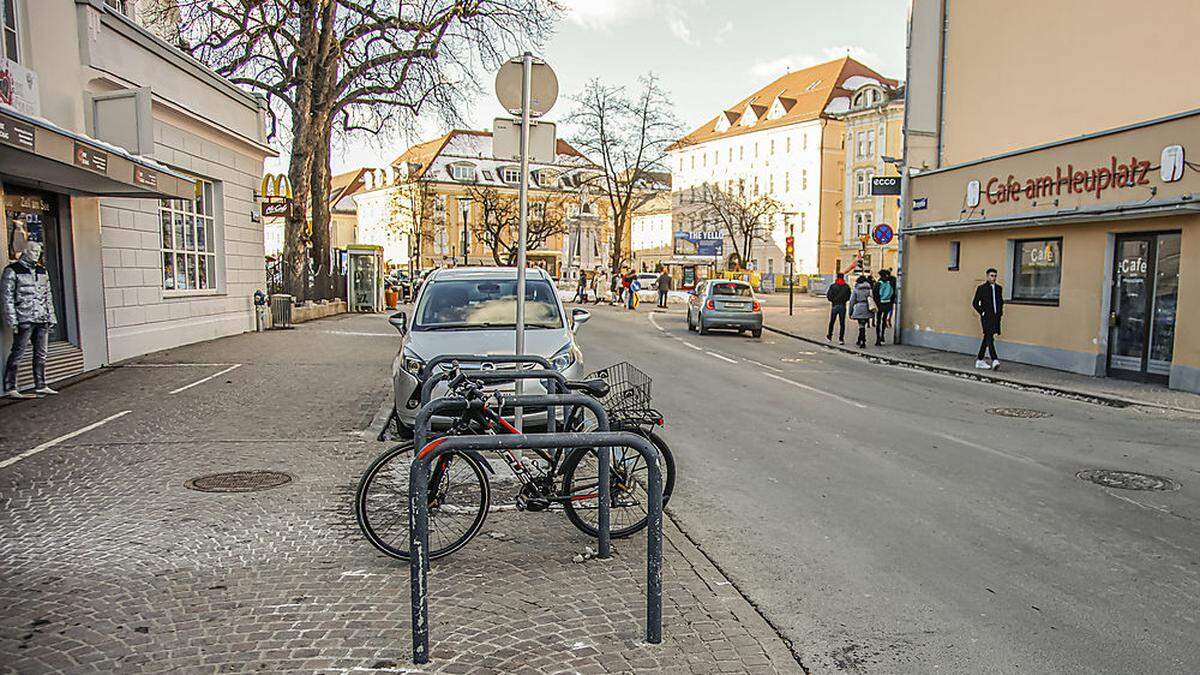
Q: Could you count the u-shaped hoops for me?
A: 4